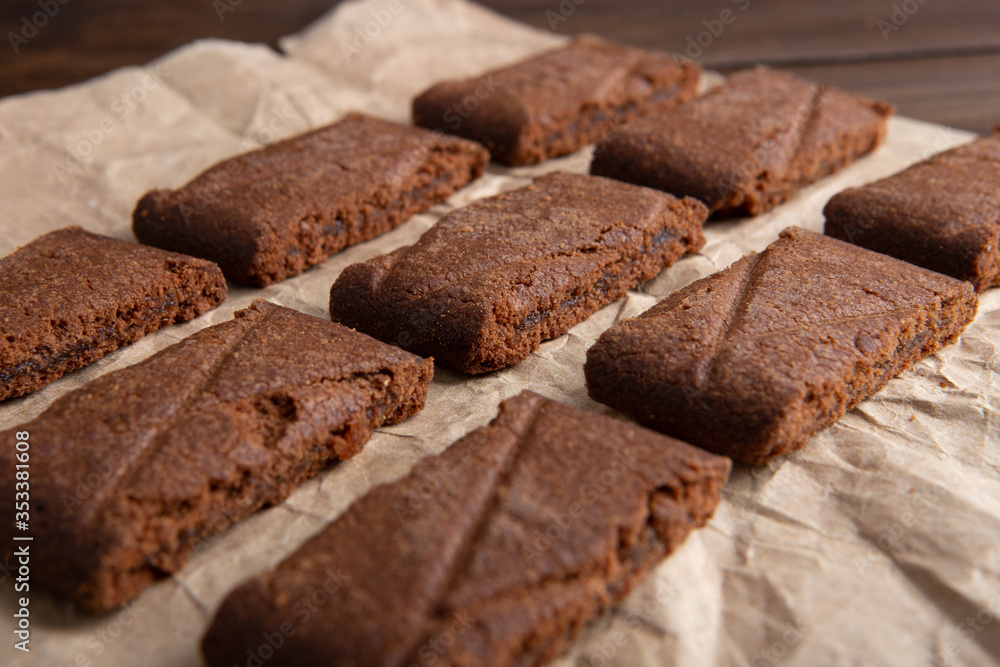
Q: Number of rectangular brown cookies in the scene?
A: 9